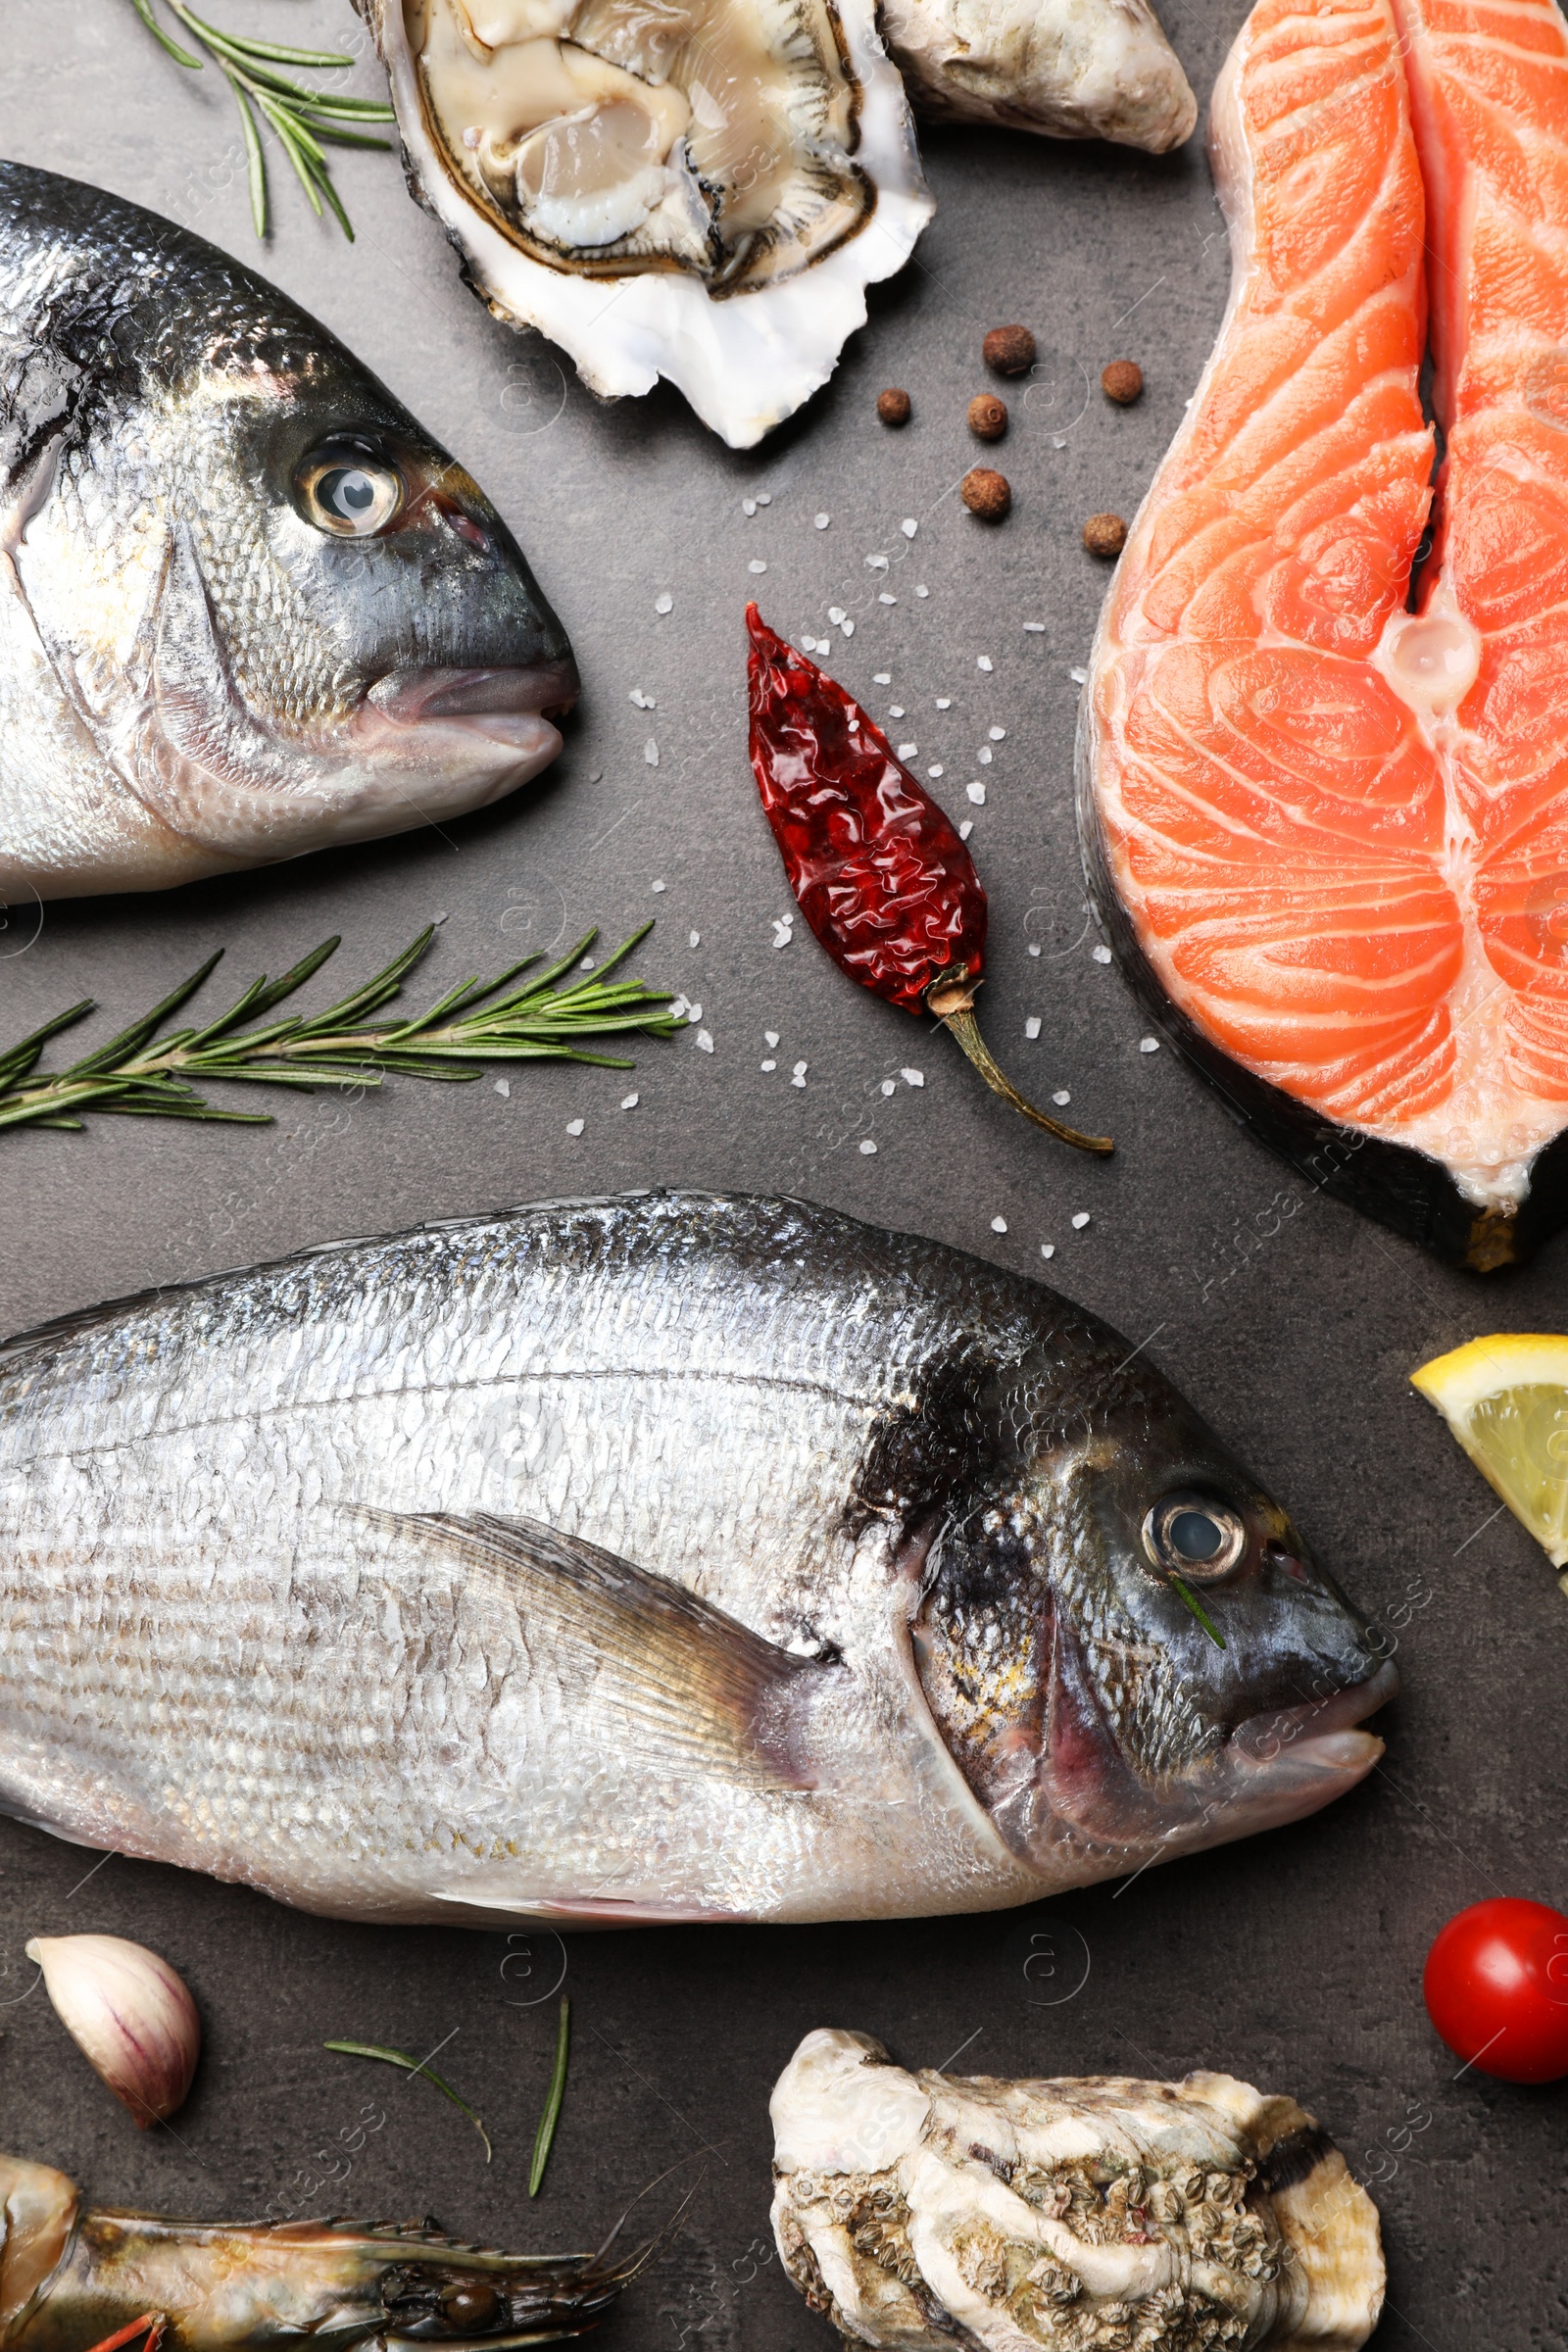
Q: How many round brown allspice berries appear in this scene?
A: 6